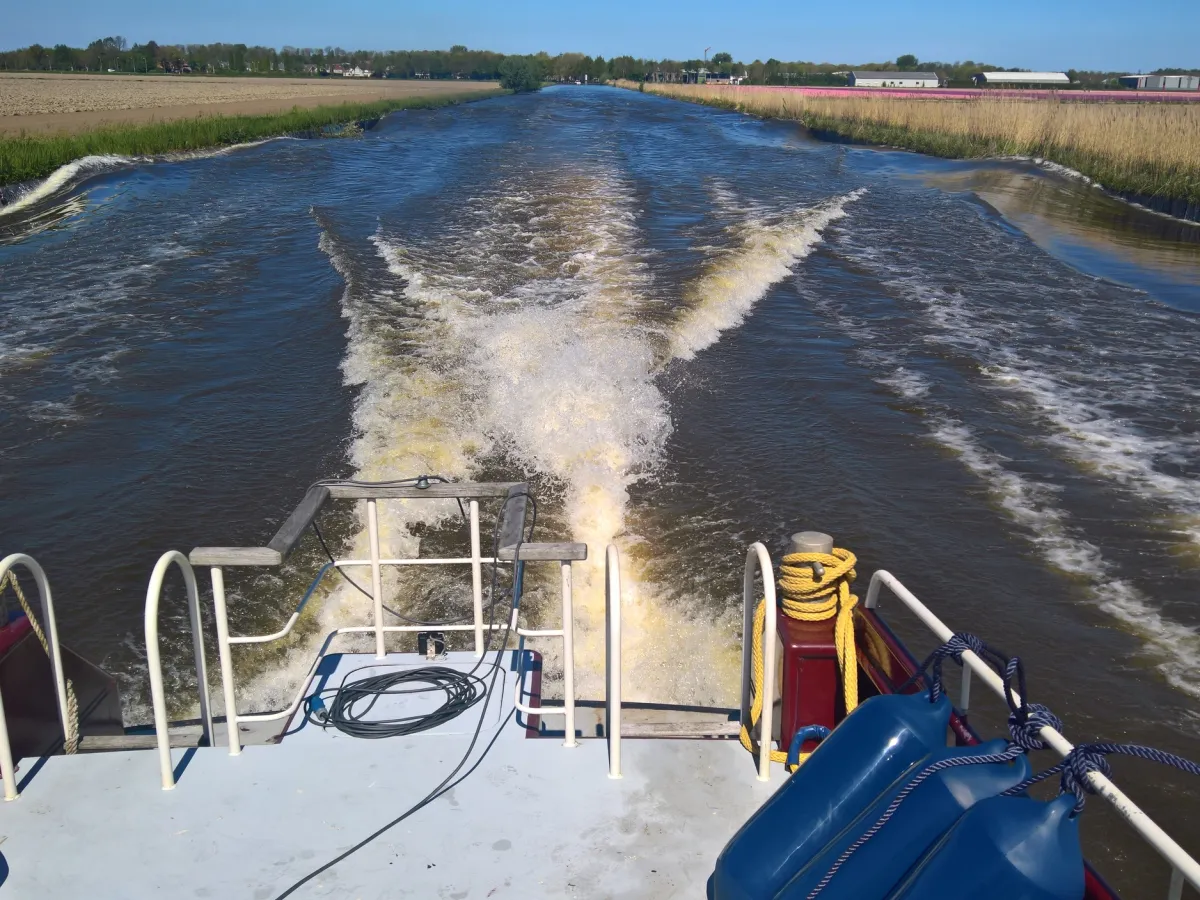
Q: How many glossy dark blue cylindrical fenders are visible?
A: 3